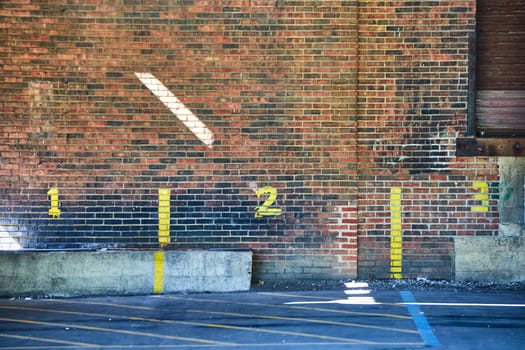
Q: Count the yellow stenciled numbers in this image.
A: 3